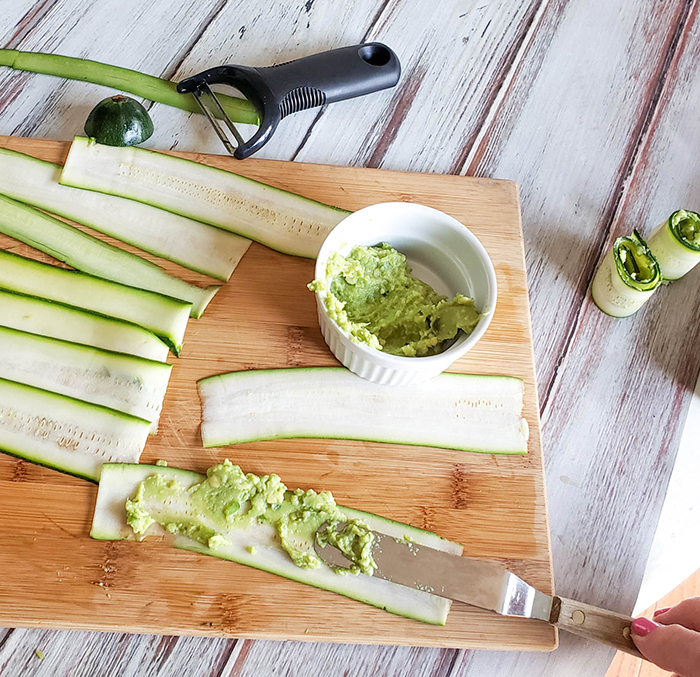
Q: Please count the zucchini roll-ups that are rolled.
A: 2